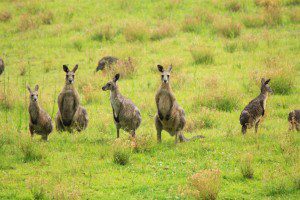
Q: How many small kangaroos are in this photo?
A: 1